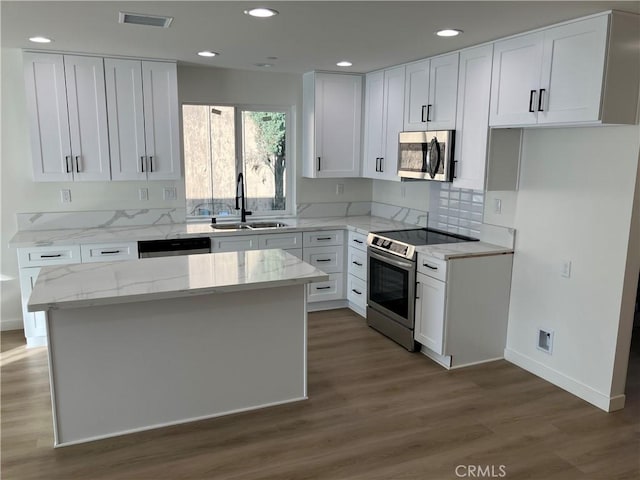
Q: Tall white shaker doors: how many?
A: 8